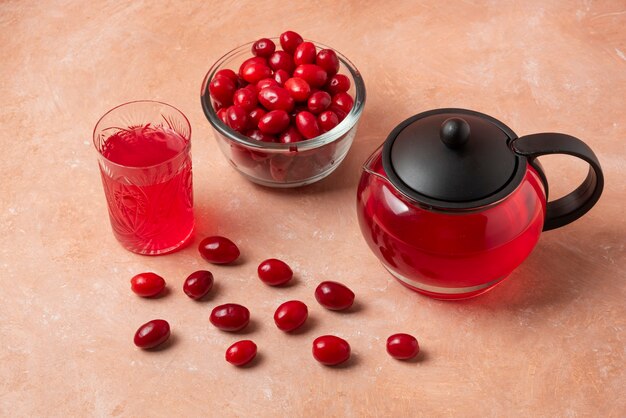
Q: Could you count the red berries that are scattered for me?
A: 11